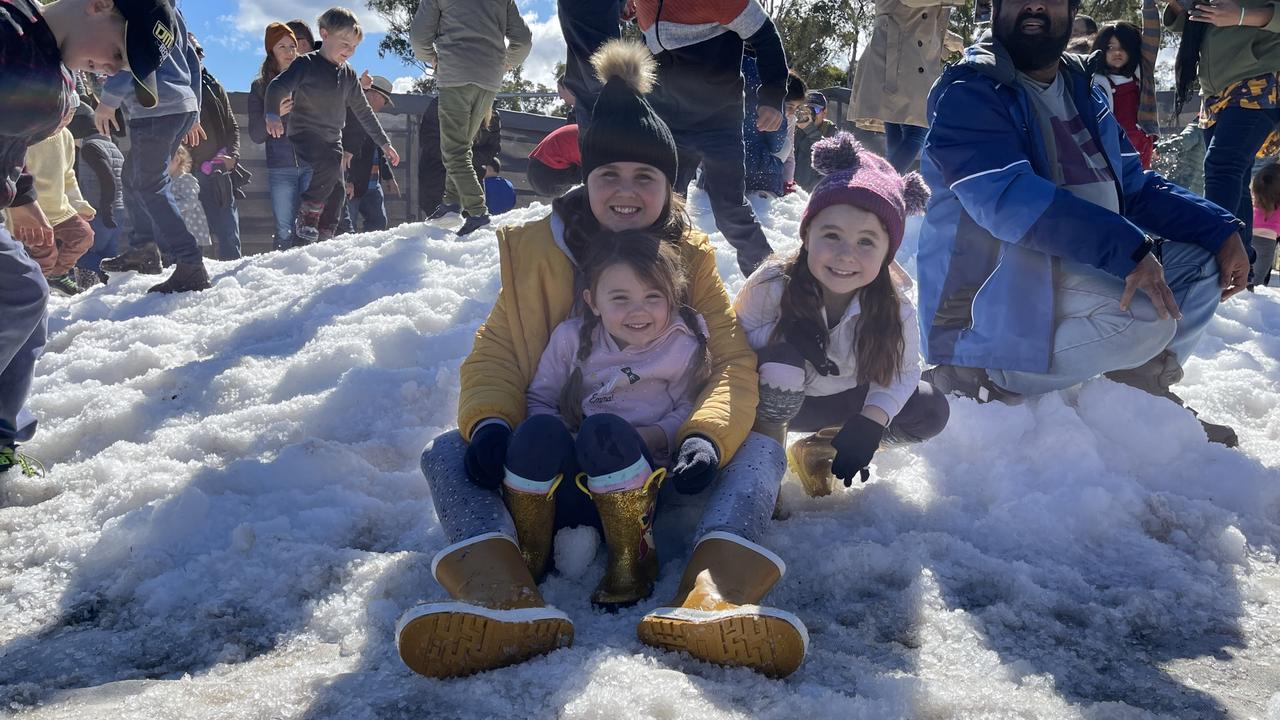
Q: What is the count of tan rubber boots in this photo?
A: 2